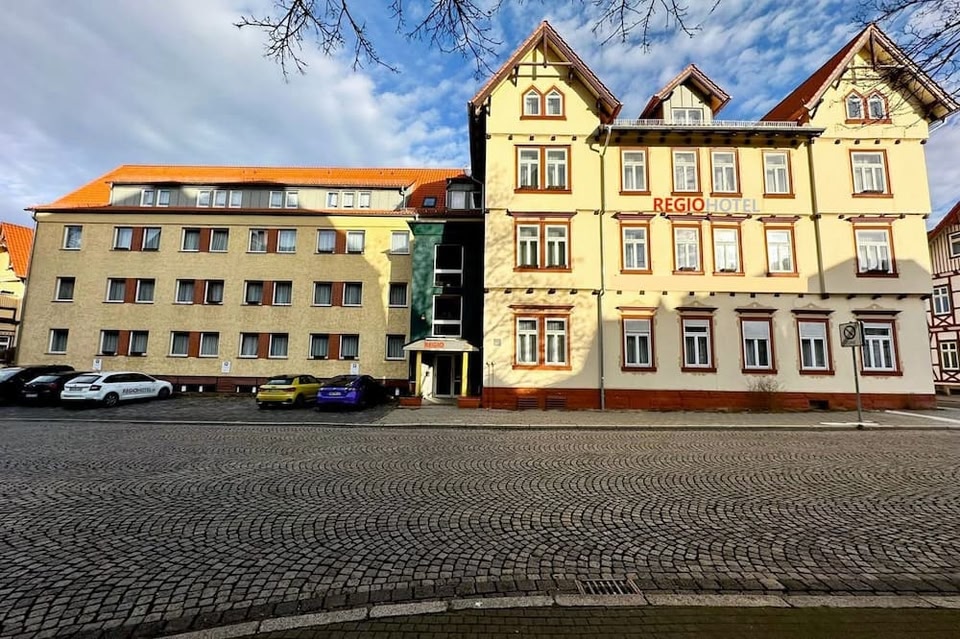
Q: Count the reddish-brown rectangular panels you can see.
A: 12